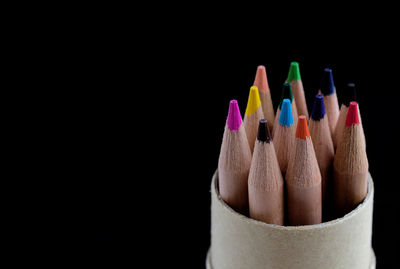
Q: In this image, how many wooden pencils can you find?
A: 12